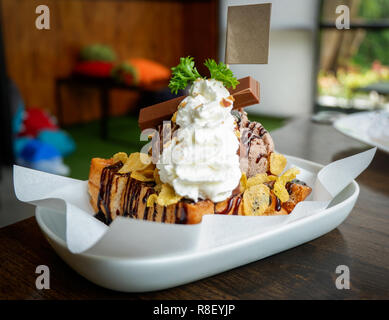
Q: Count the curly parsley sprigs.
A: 2